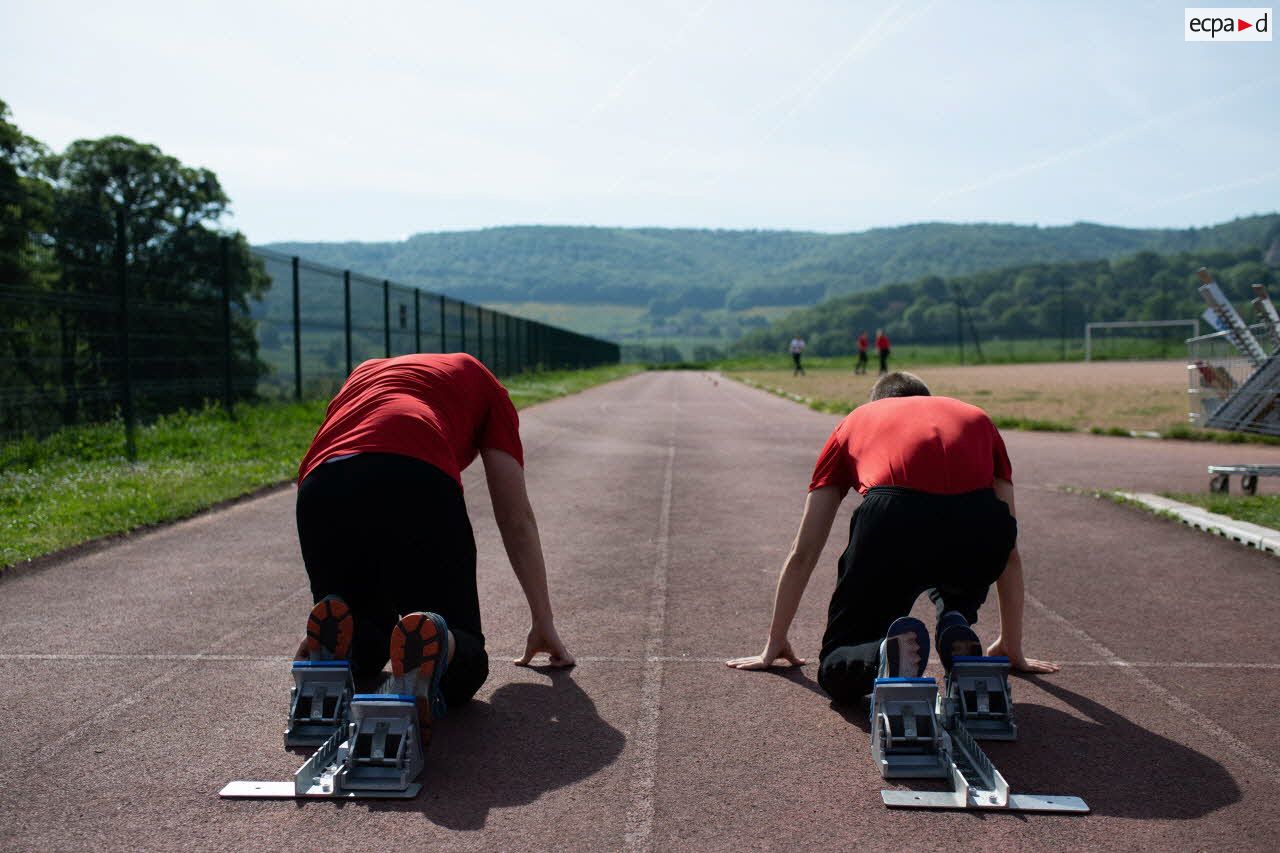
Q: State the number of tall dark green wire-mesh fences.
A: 1